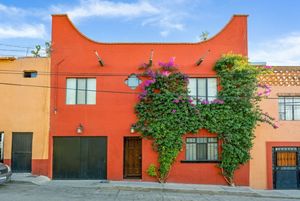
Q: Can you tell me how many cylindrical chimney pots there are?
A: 0